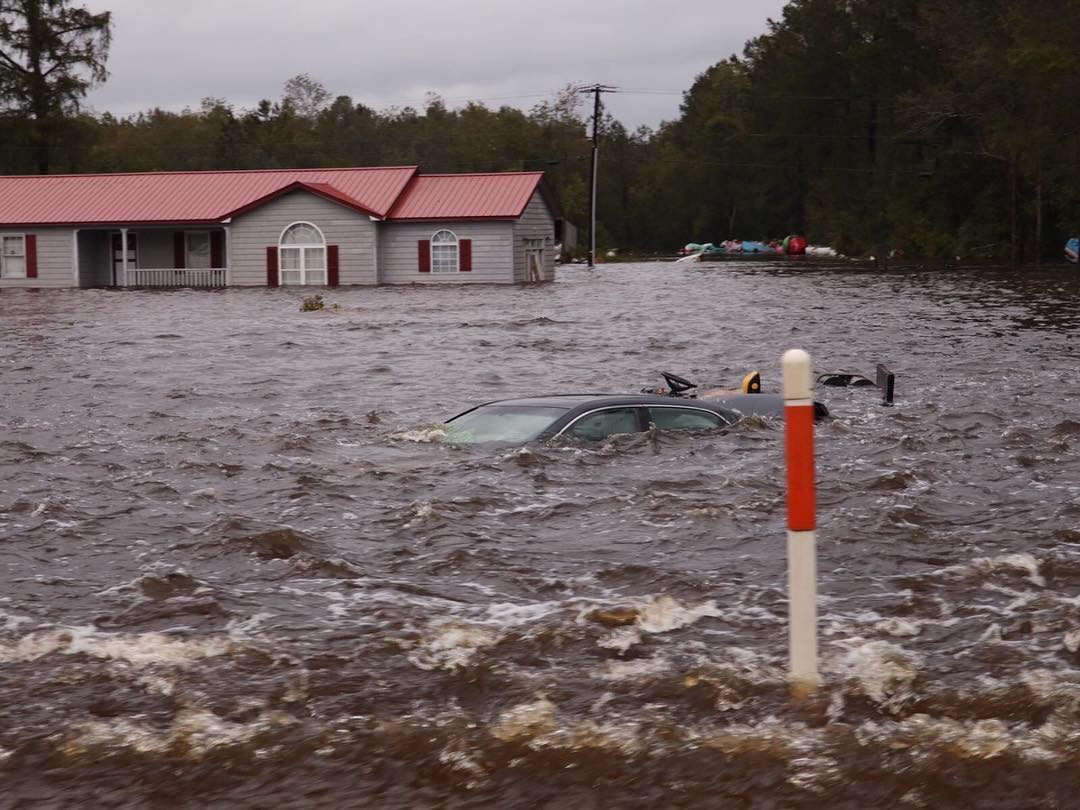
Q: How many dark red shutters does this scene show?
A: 7